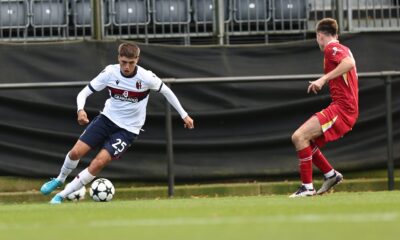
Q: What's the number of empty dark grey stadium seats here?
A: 8